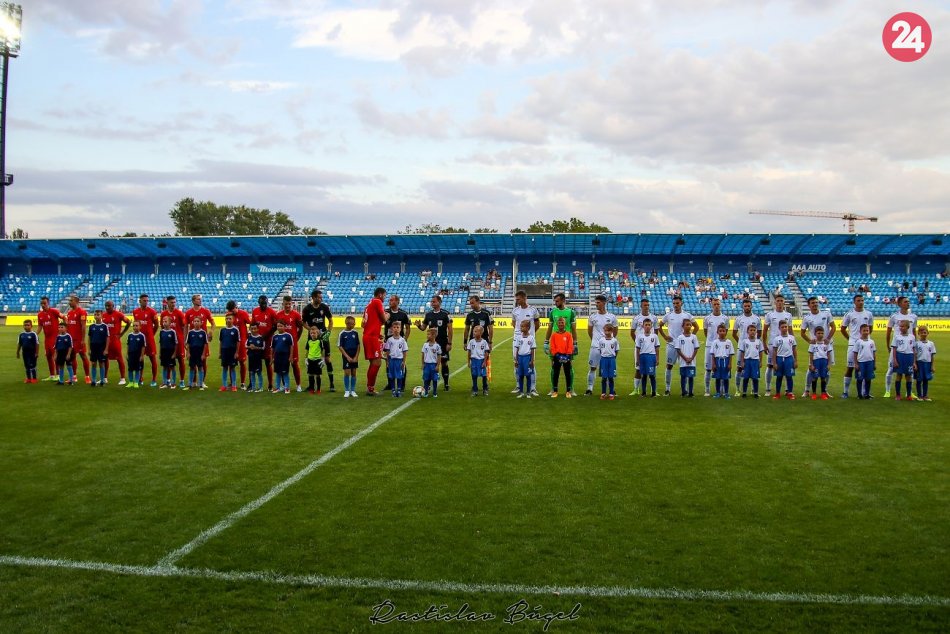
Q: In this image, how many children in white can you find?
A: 14